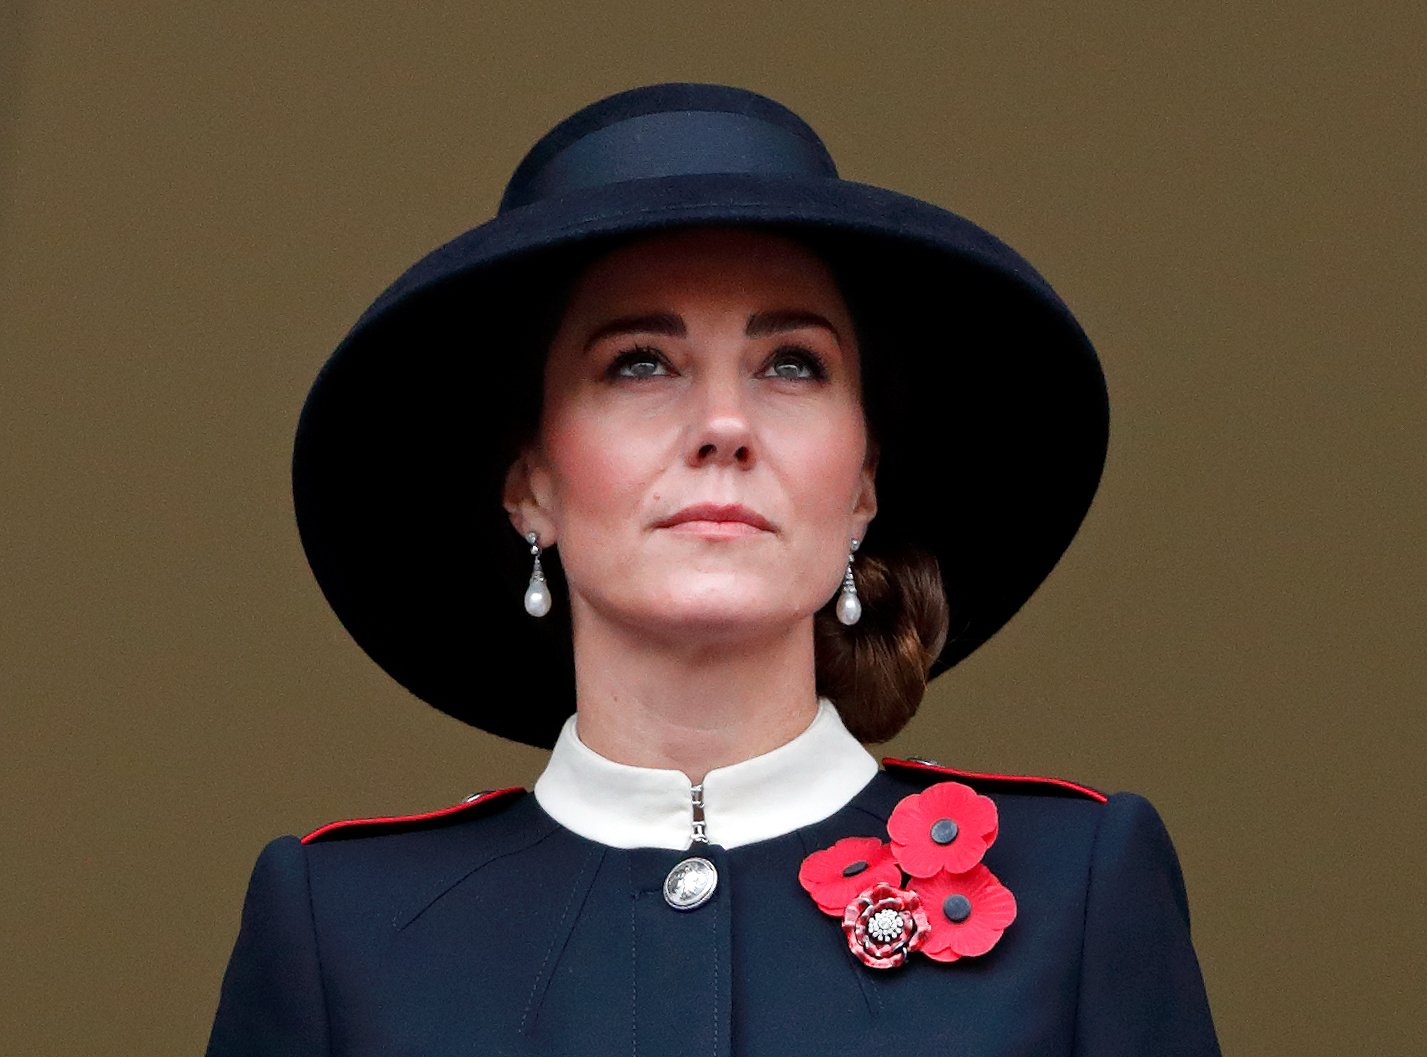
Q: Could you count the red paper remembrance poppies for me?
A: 3